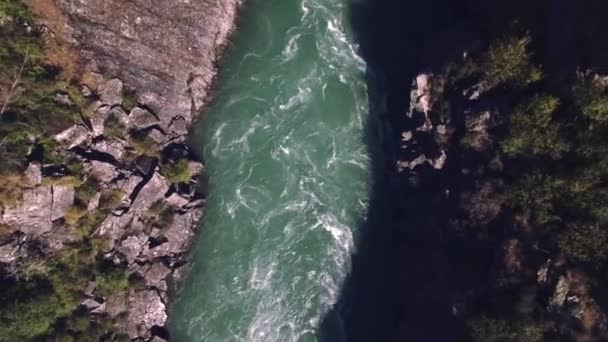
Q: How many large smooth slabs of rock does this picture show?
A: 1